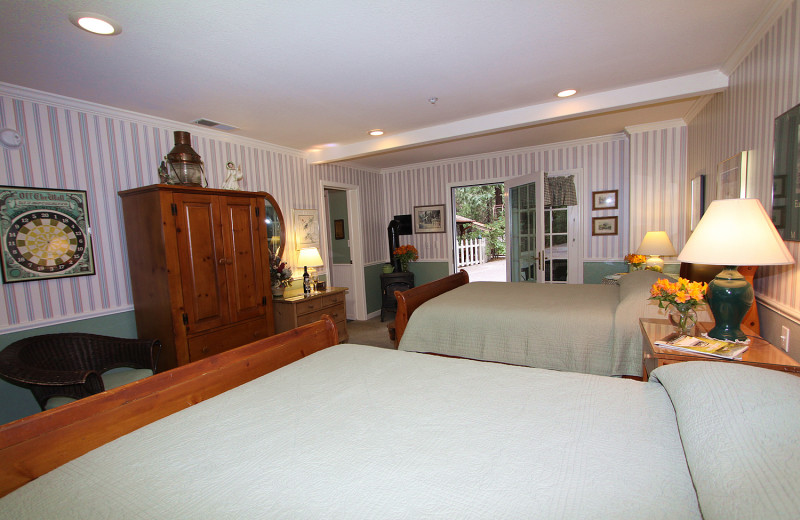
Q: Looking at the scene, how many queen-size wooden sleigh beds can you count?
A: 2